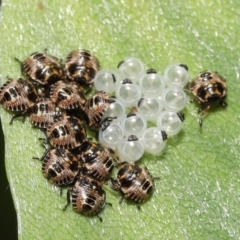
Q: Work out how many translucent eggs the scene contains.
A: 13